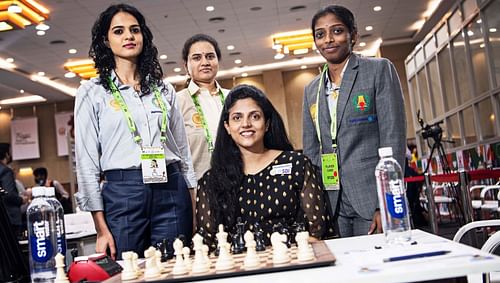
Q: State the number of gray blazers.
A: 1